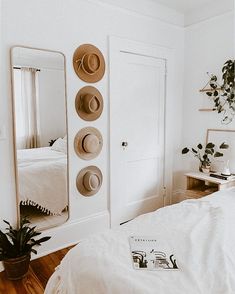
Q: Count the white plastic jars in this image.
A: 0